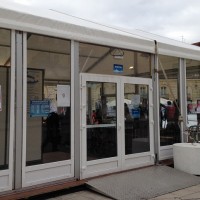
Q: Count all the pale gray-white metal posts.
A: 4